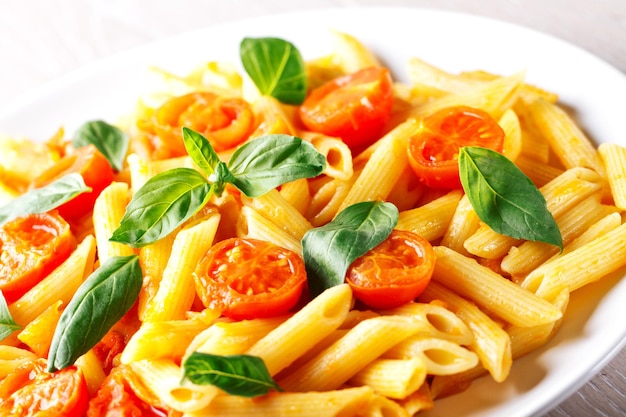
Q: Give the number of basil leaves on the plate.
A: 11